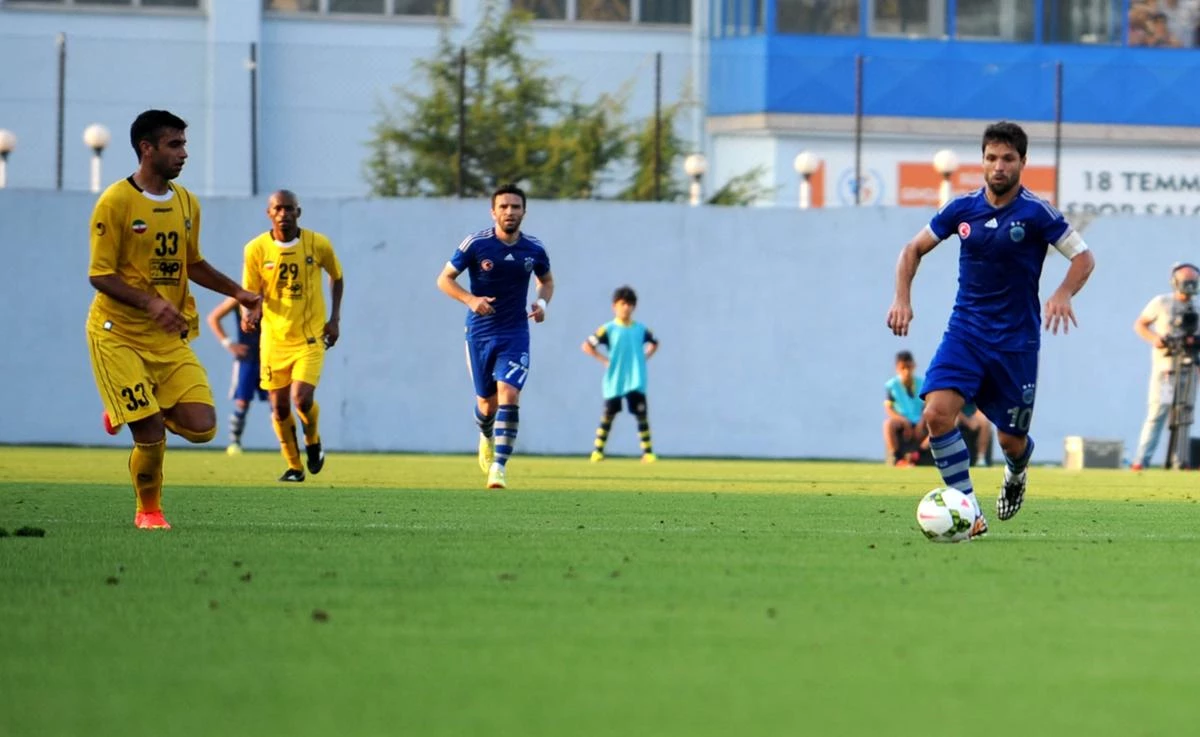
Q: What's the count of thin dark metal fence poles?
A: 6